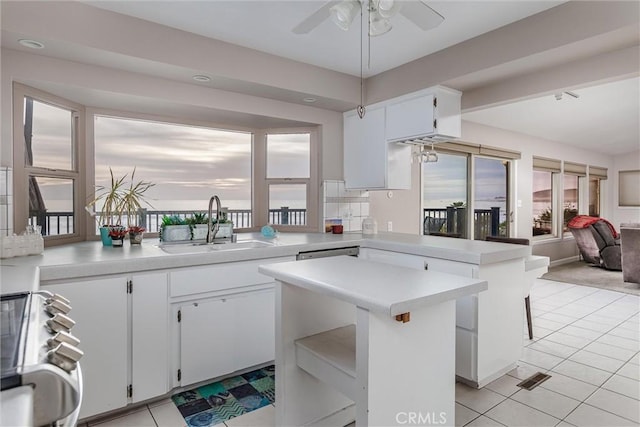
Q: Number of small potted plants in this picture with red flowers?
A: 2